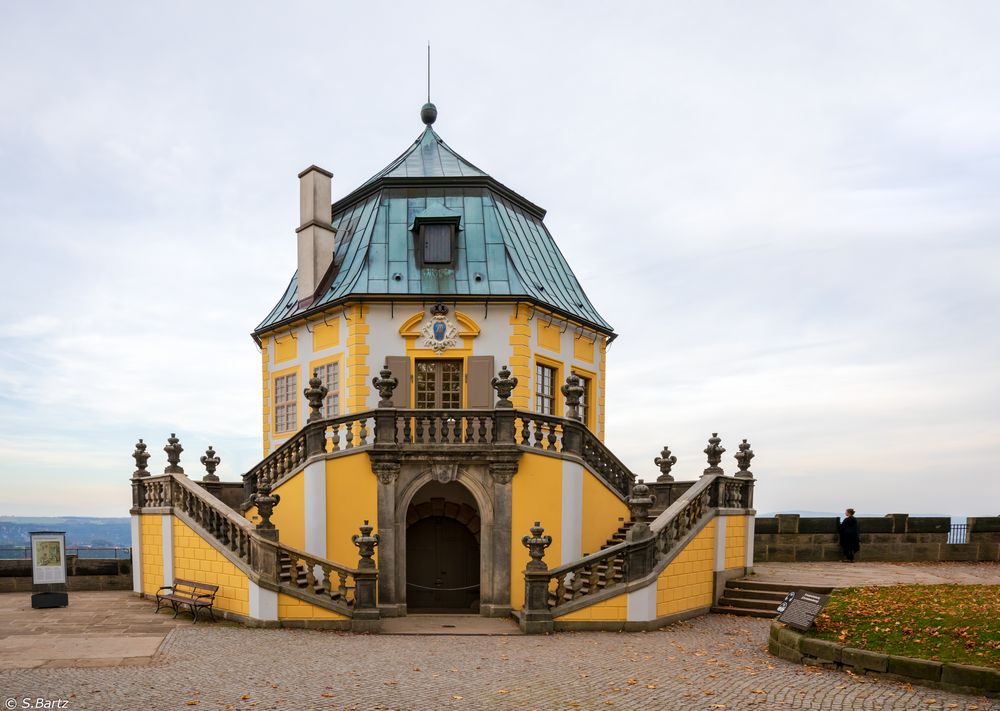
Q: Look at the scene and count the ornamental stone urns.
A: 14